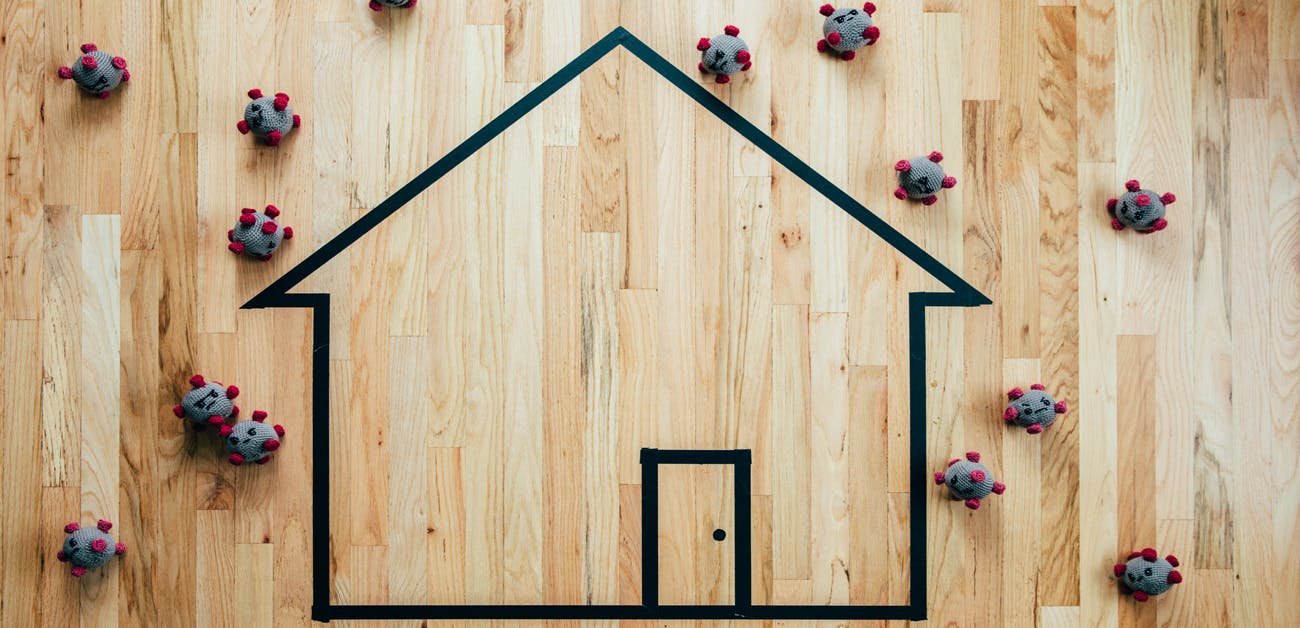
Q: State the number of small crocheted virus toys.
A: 14